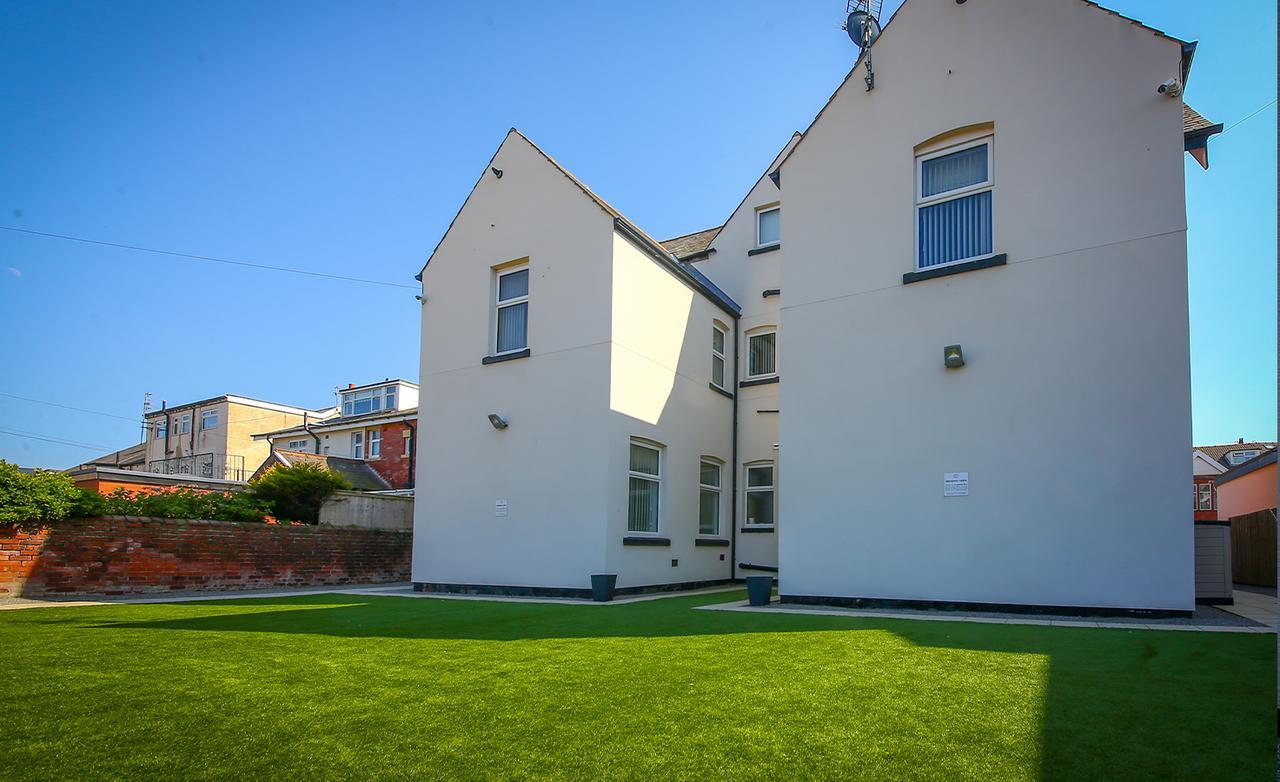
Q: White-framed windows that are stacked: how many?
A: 3